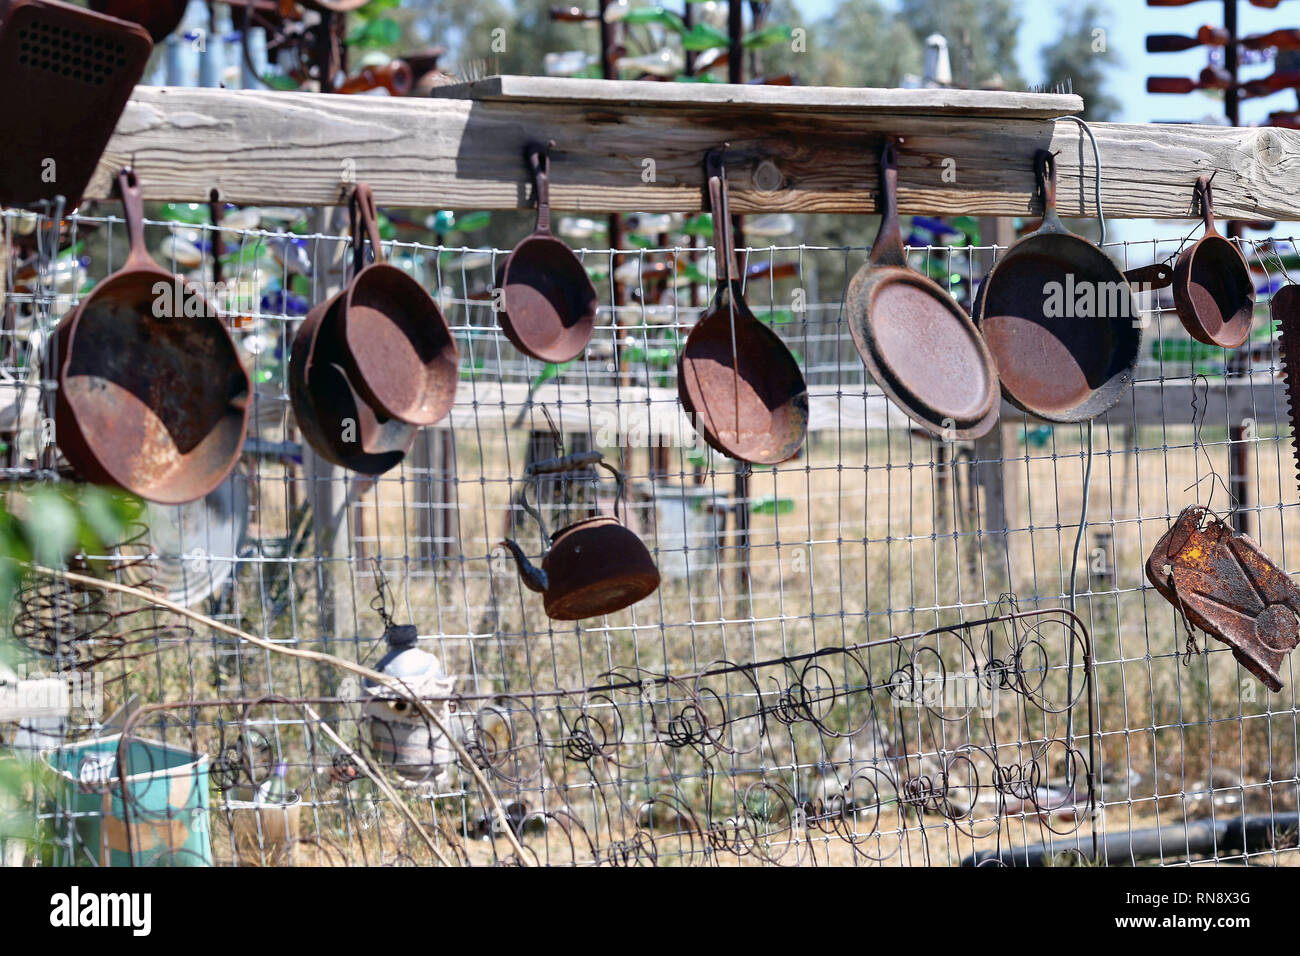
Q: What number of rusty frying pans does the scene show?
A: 8